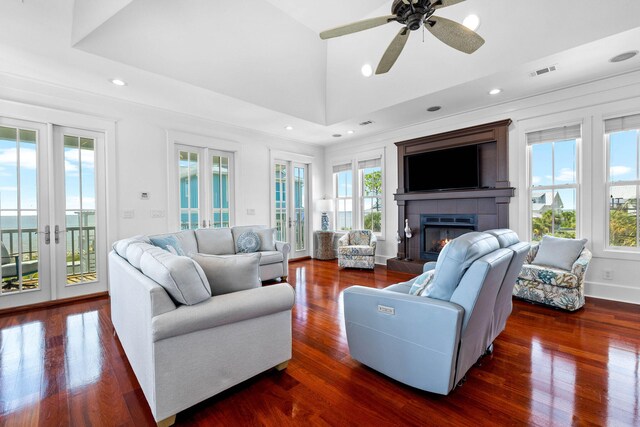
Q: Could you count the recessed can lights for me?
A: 6